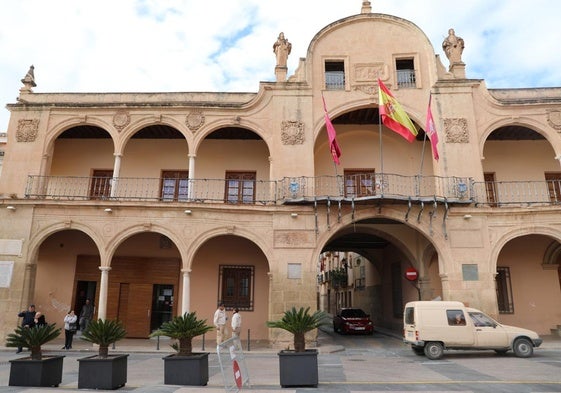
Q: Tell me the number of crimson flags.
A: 2